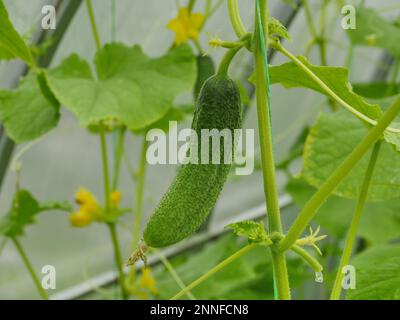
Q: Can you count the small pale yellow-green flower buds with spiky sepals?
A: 2